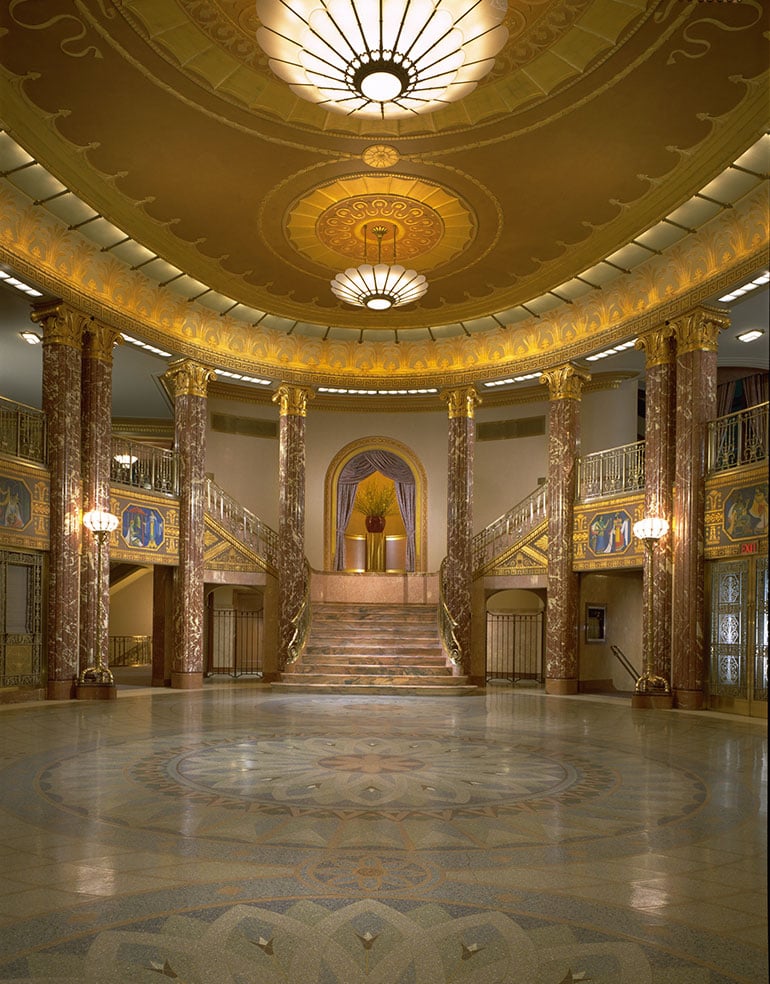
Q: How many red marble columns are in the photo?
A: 8